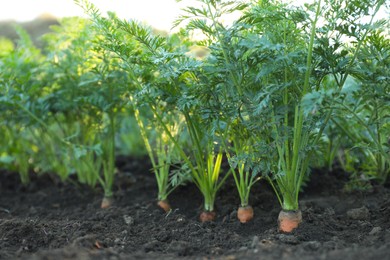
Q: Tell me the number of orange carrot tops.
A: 5